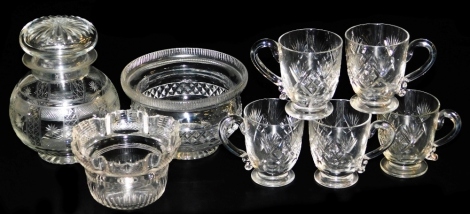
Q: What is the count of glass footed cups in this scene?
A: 5